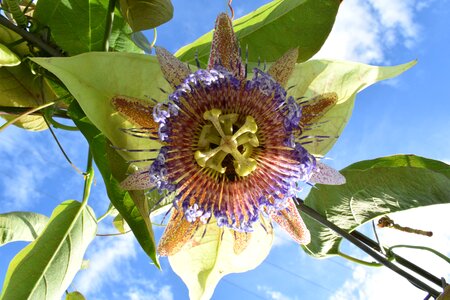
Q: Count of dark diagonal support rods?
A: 2